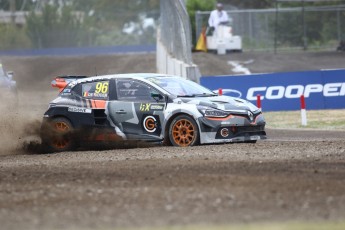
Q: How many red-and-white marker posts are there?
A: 3